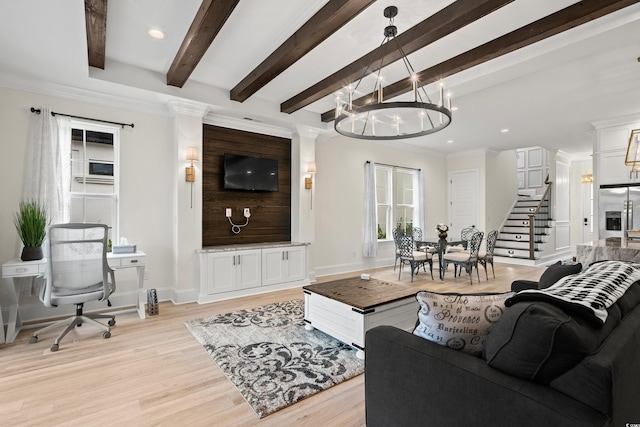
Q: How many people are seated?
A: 0